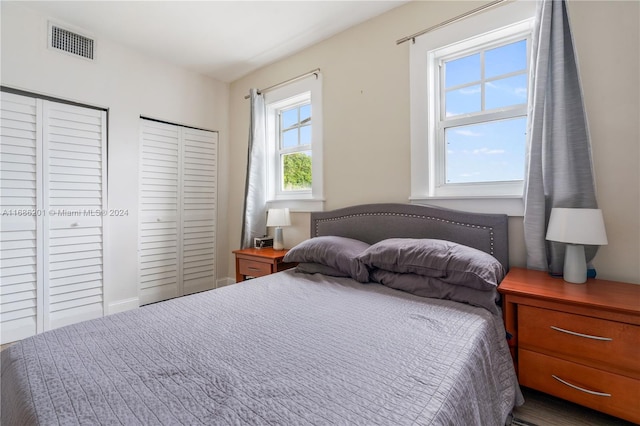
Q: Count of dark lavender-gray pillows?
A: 4